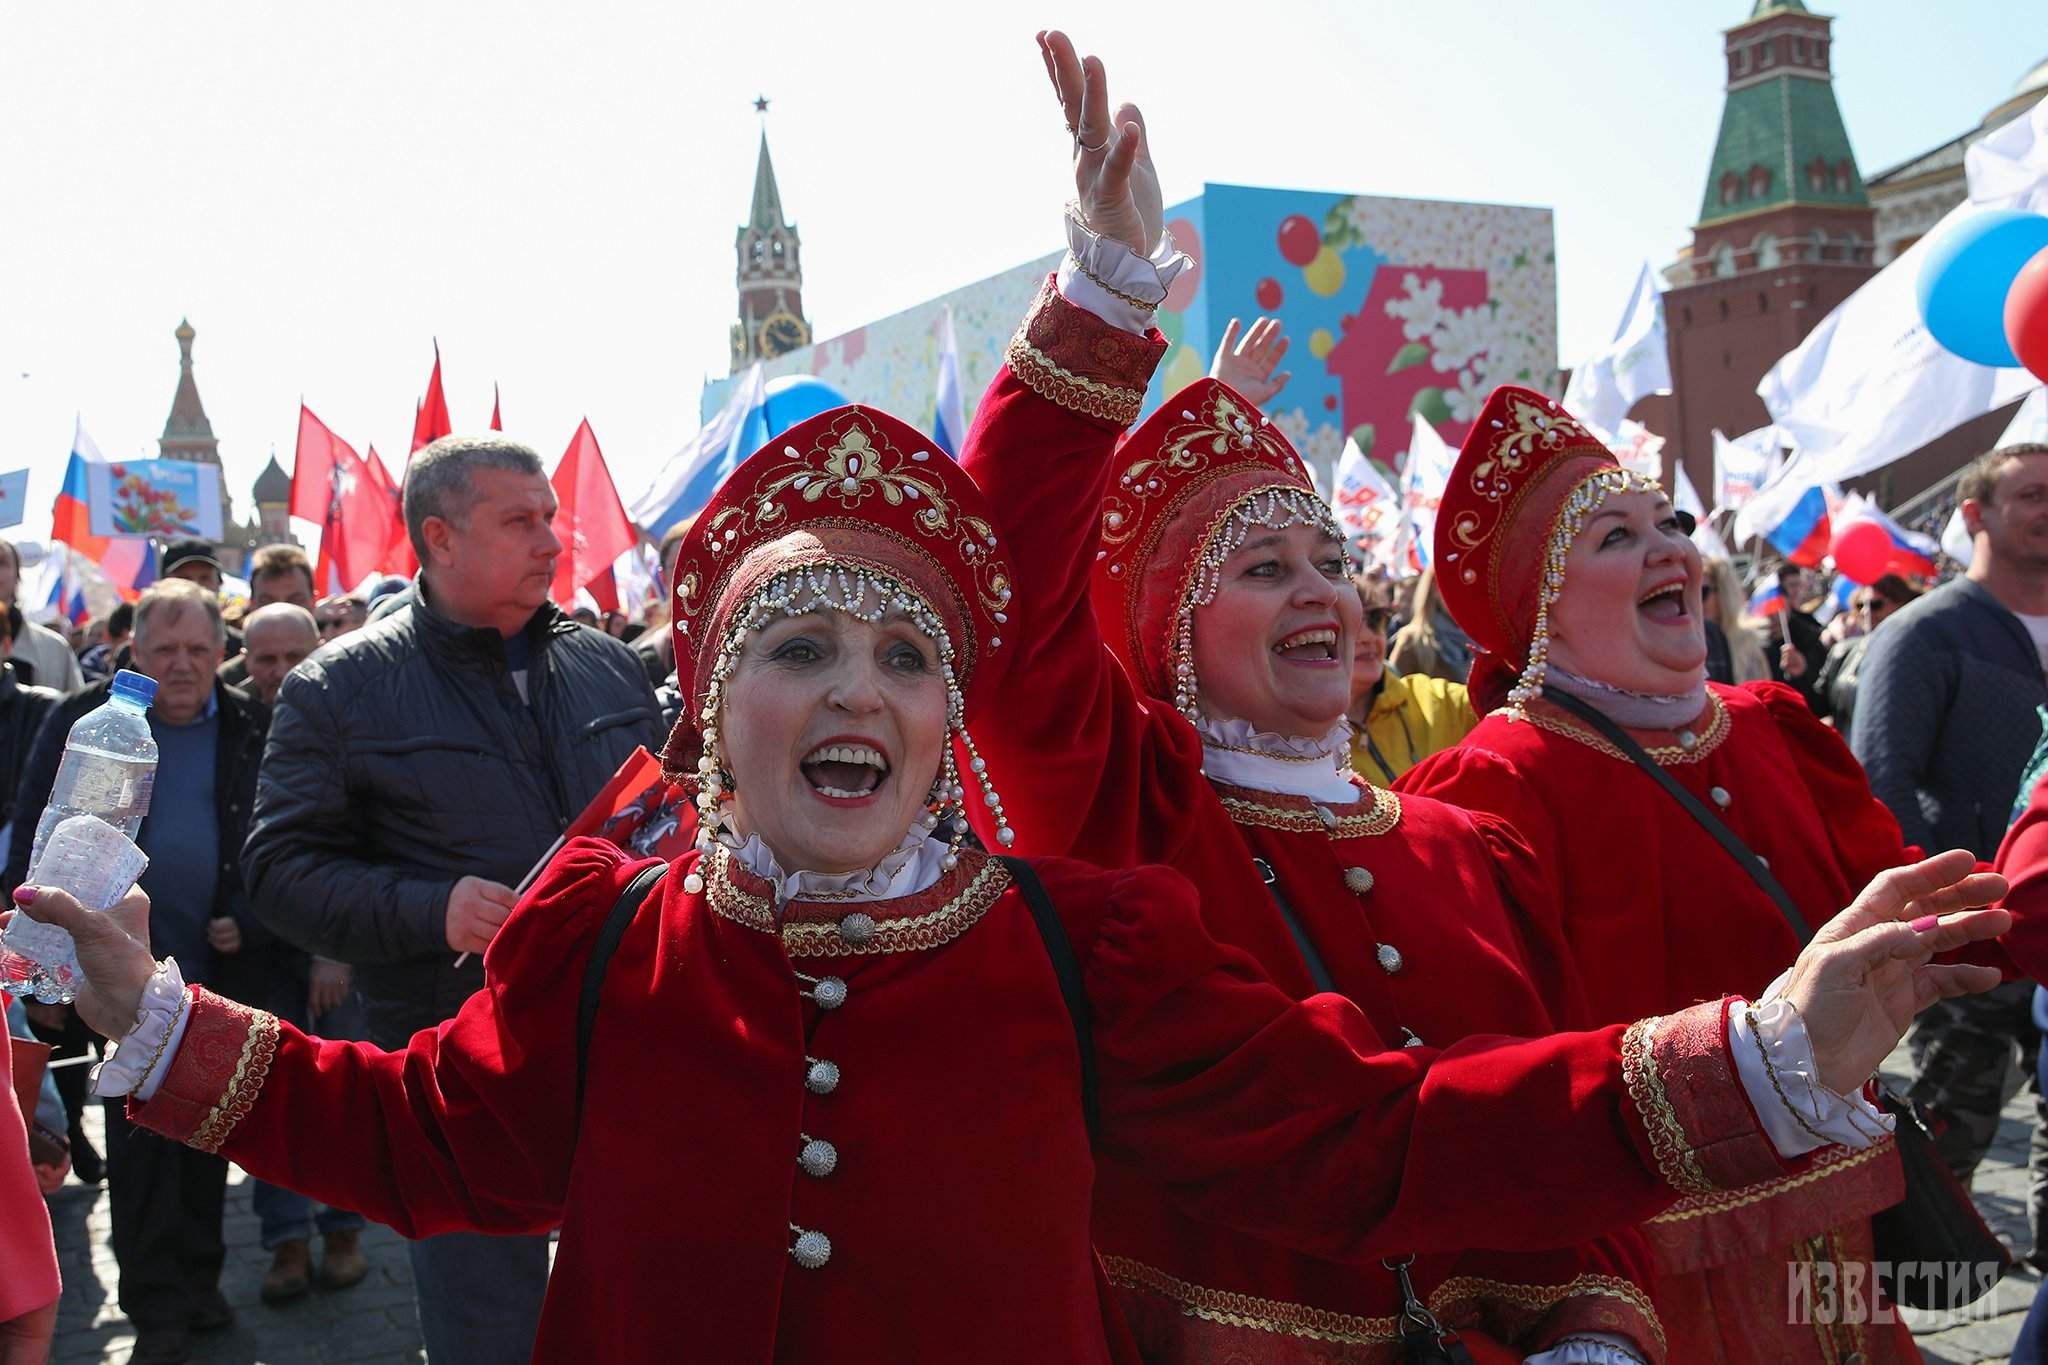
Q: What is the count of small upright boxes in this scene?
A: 0